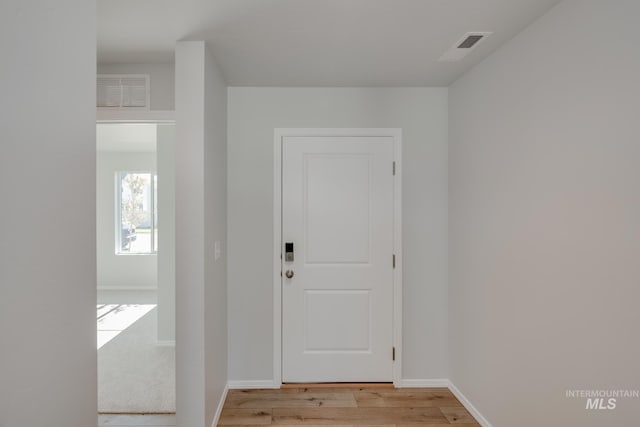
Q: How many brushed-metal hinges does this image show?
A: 3